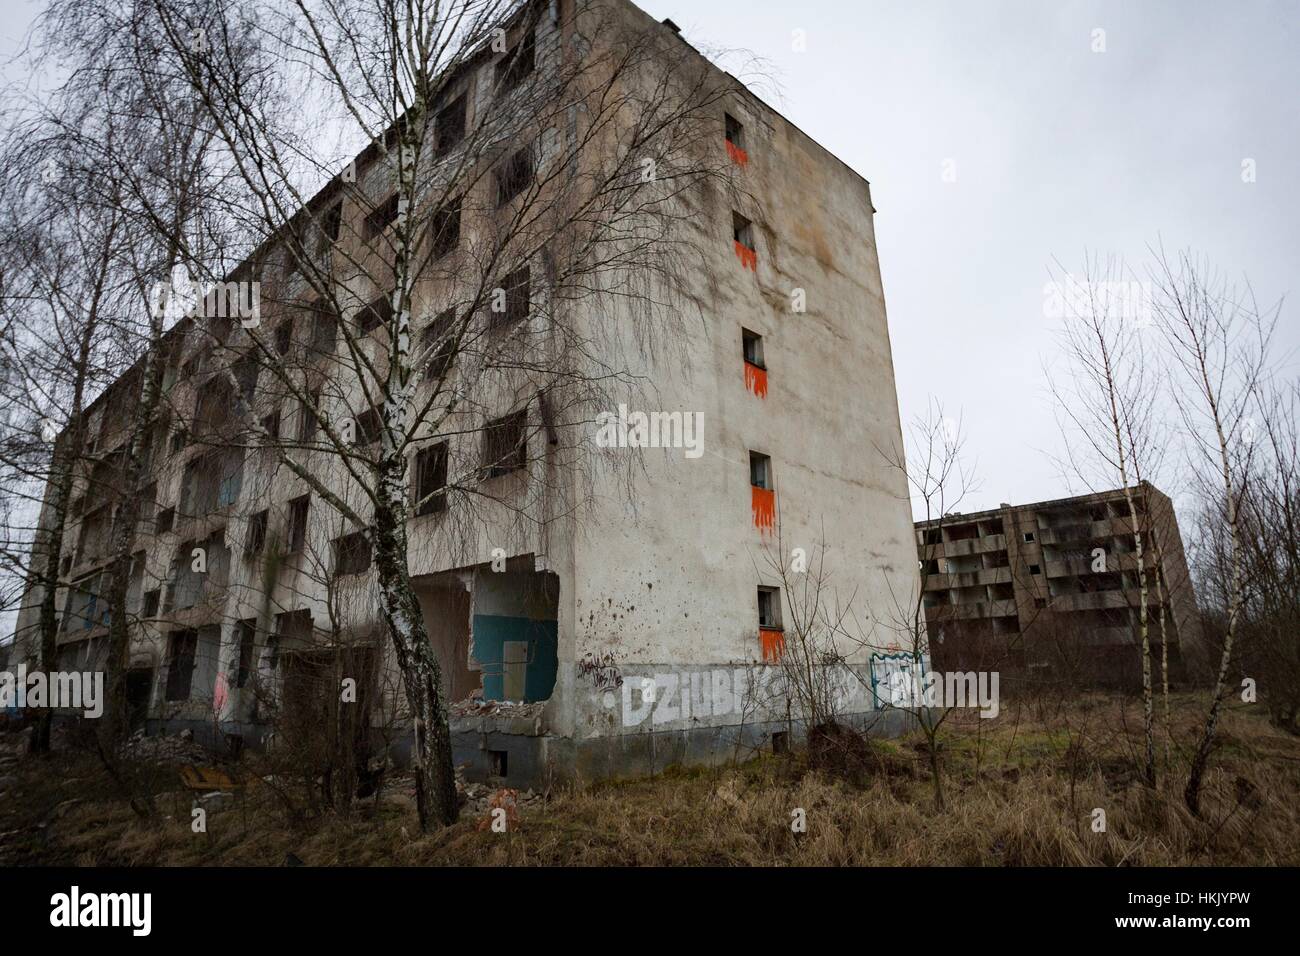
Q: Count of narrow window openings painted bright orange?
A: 5